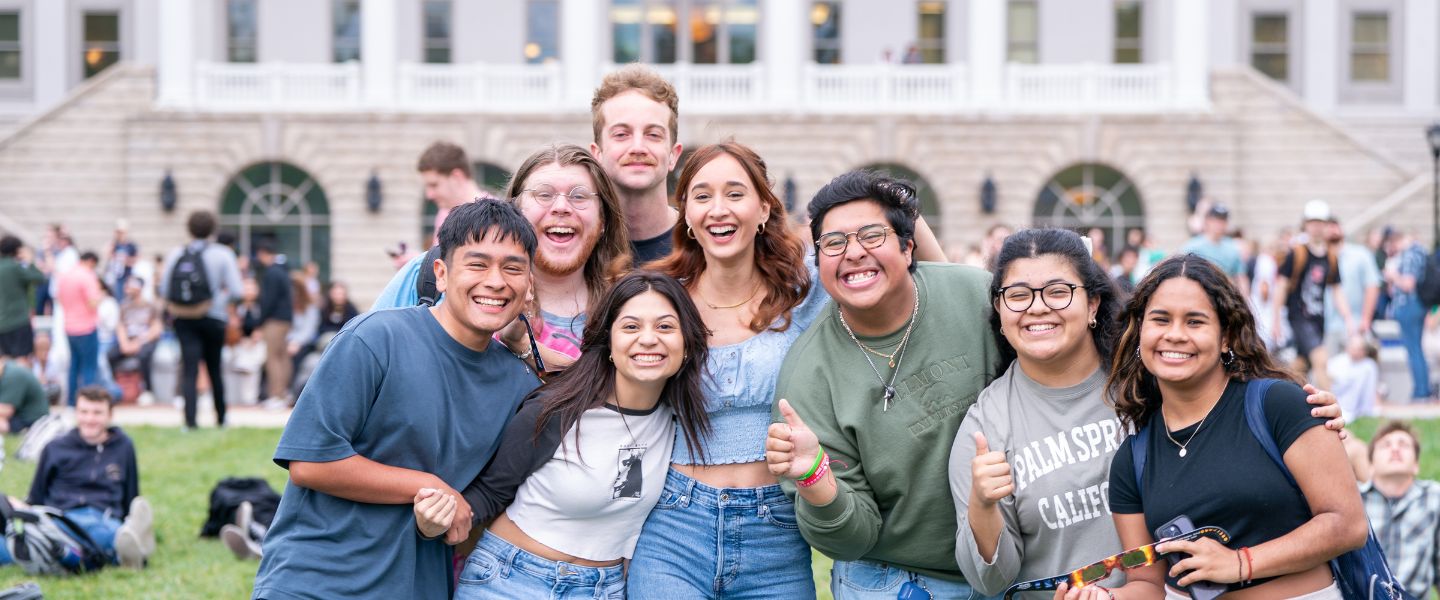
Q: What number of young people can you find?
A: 8